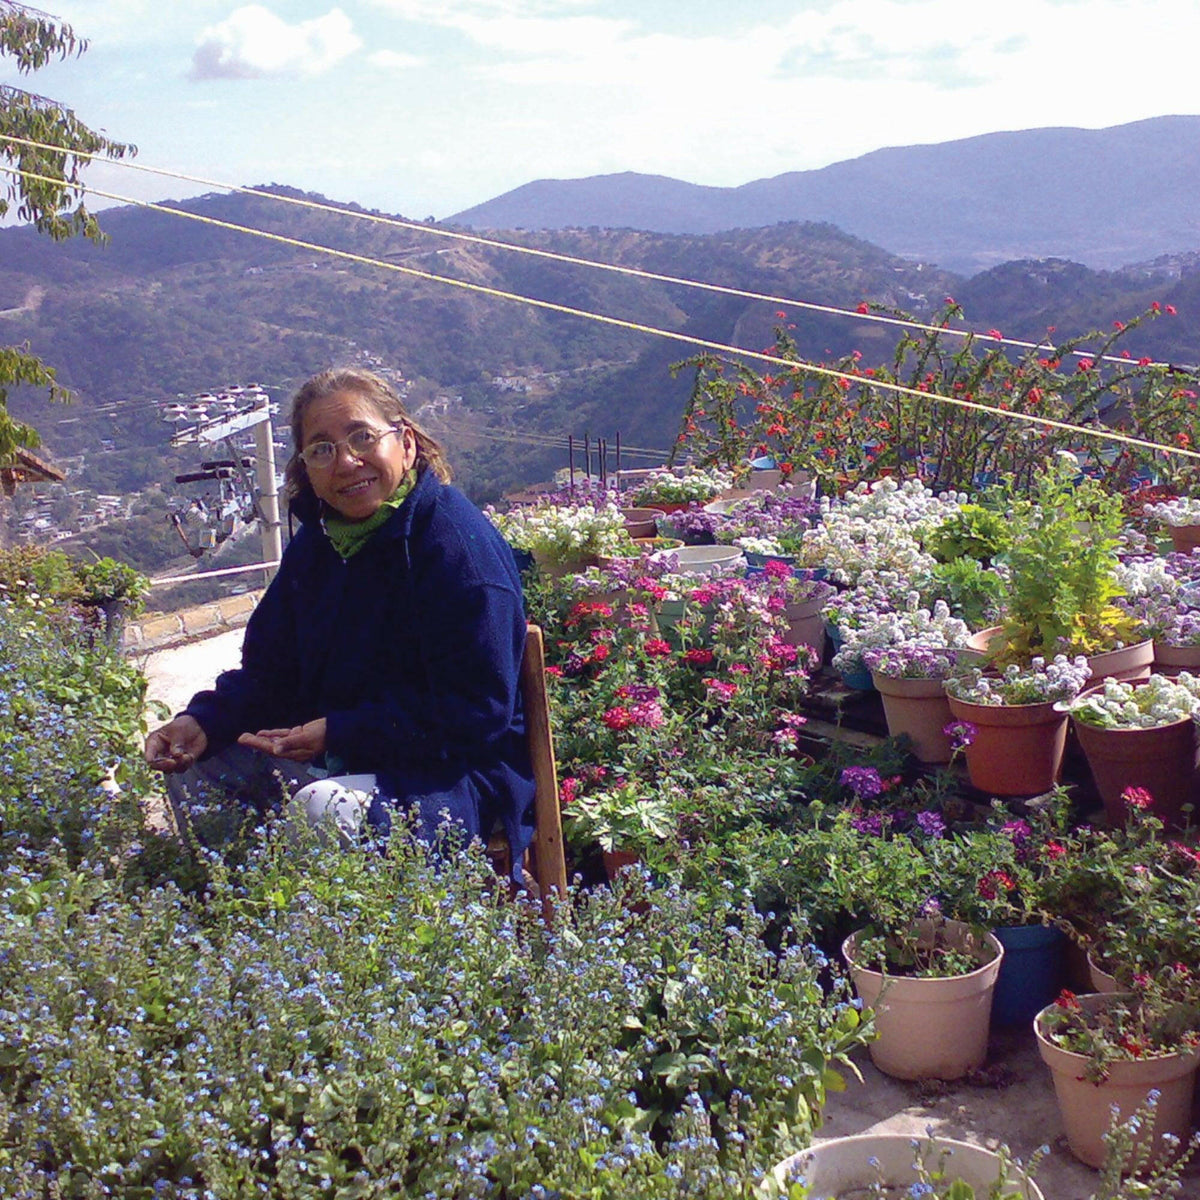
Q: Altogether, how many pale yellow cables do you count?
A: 2